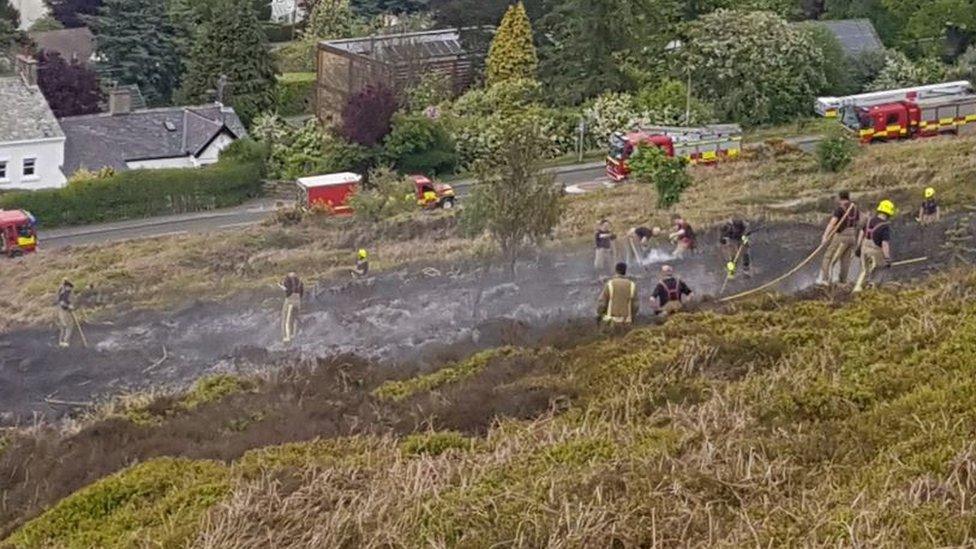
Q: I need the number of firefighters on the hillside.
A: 12